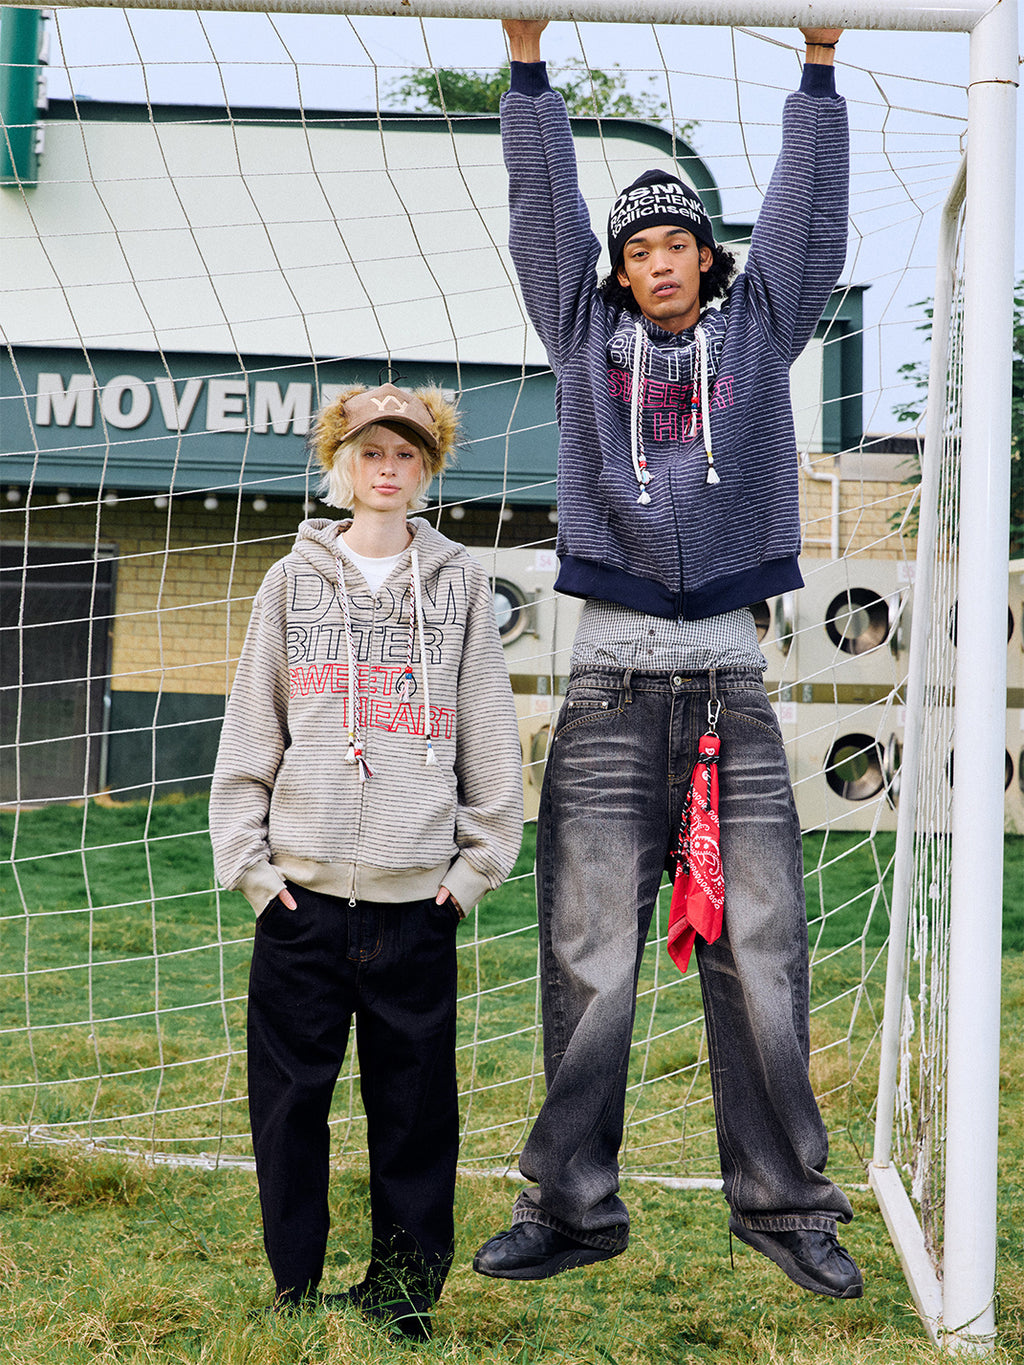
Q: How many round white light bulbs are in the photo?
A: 10